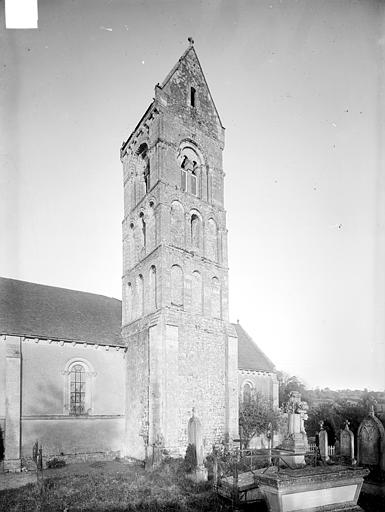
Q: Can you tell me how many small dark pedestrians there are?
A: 0